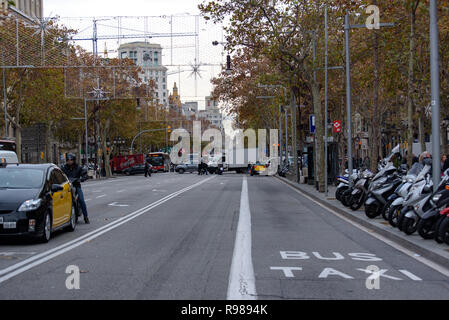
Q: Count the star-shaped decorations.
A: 3